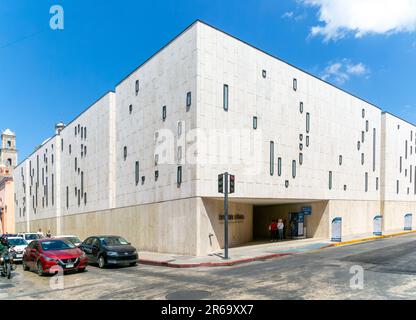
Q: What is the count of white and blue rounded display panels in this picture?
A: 3